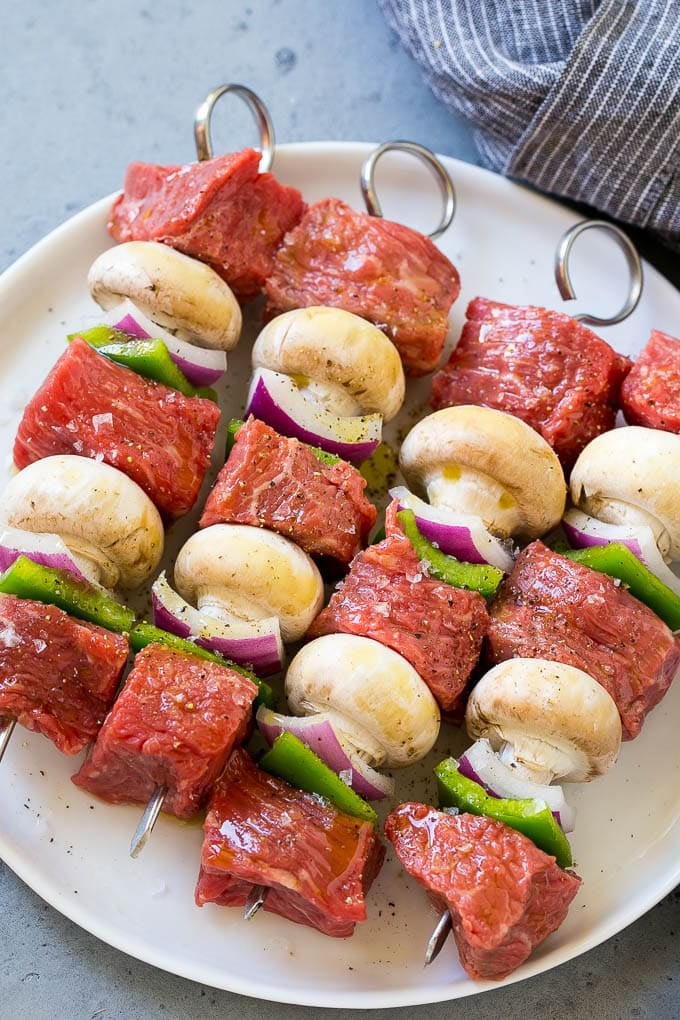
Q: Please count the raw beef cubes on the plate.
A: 12